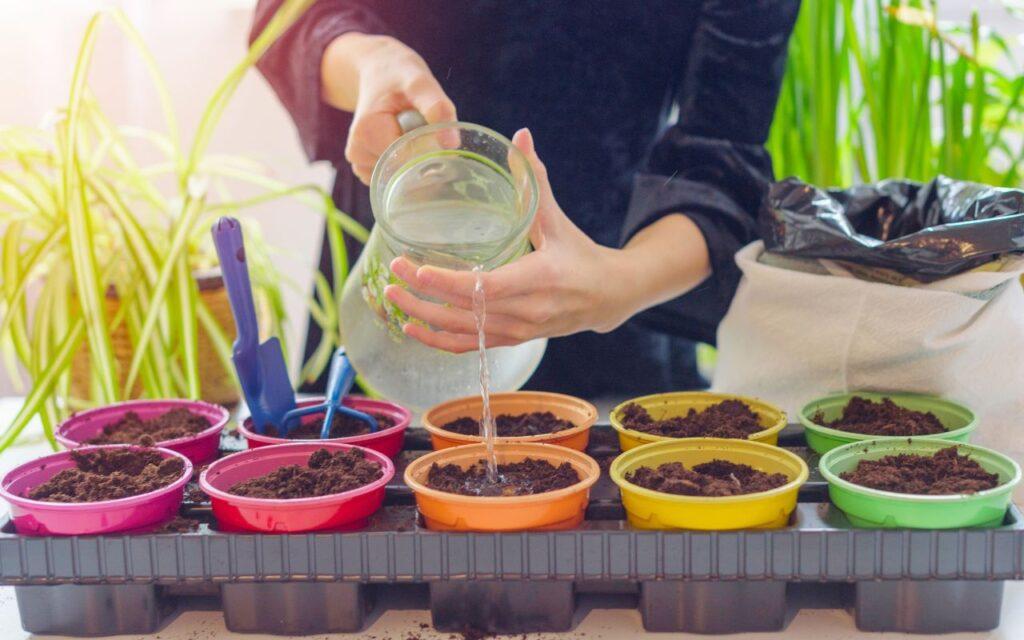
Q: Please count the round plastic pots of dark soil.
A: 10